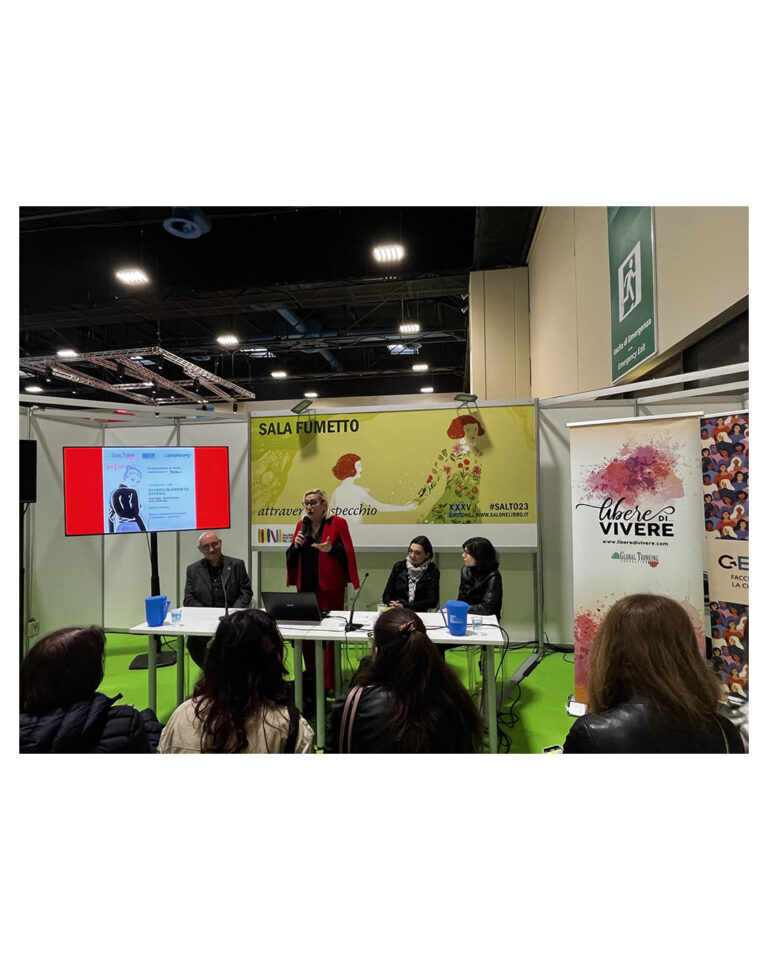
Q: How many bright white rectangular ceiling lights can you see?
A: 10